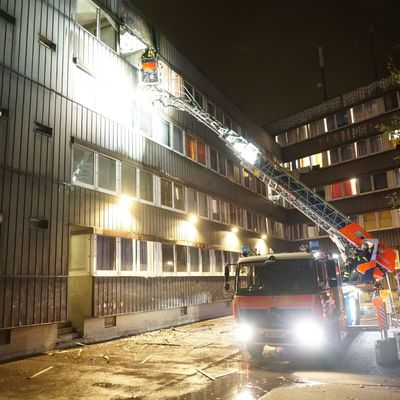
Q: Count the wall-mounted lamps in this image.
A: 4